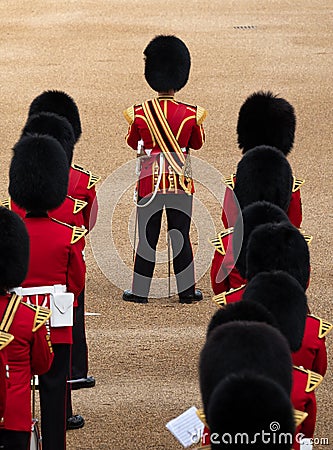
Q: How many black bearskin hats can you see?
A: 13